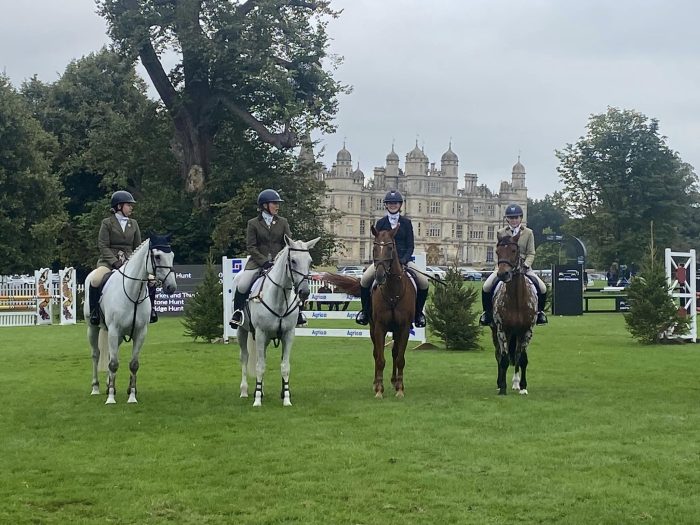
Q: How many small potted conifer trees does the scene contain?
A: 3